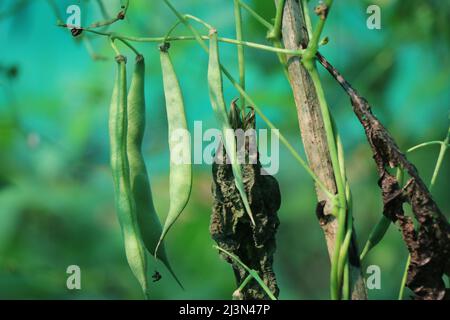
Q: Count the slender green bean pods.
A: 4